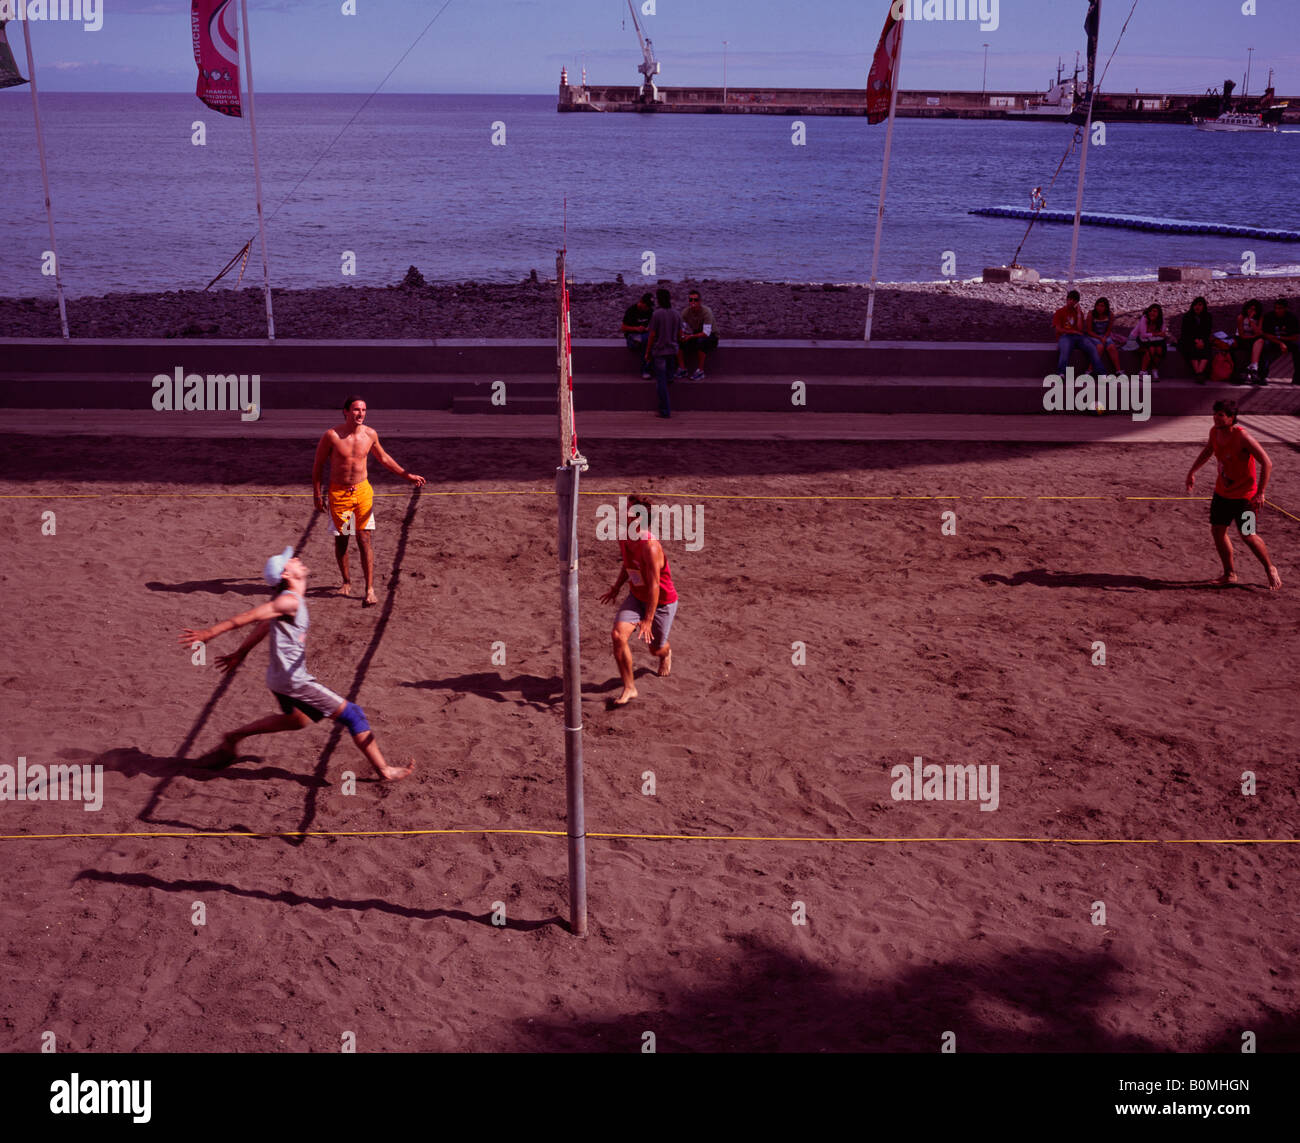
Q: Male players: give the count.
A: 4